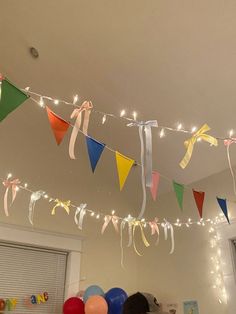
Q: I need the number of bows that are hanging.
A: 13